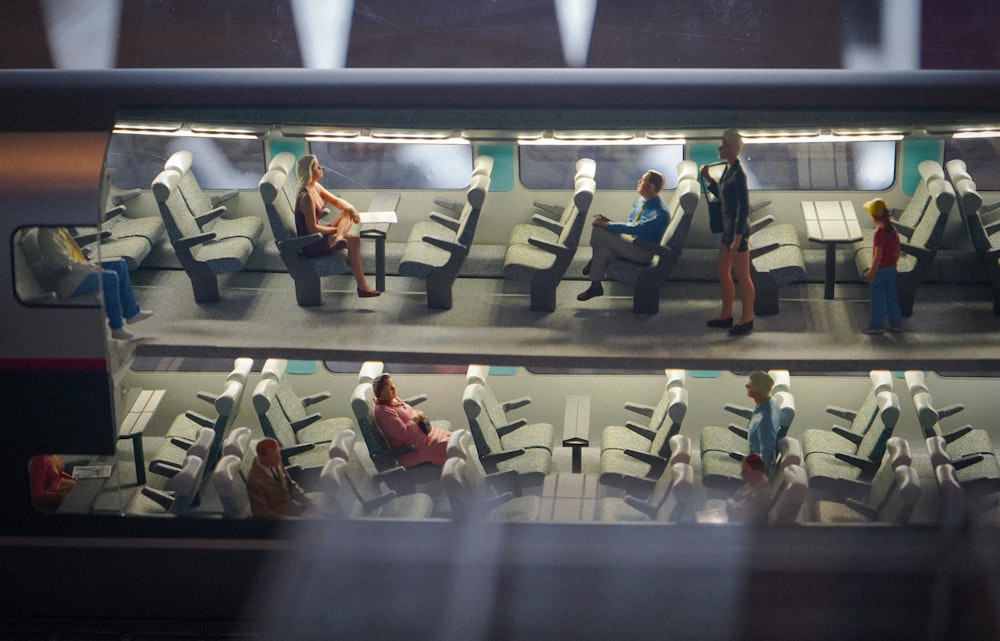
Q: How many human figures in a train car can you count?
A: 10